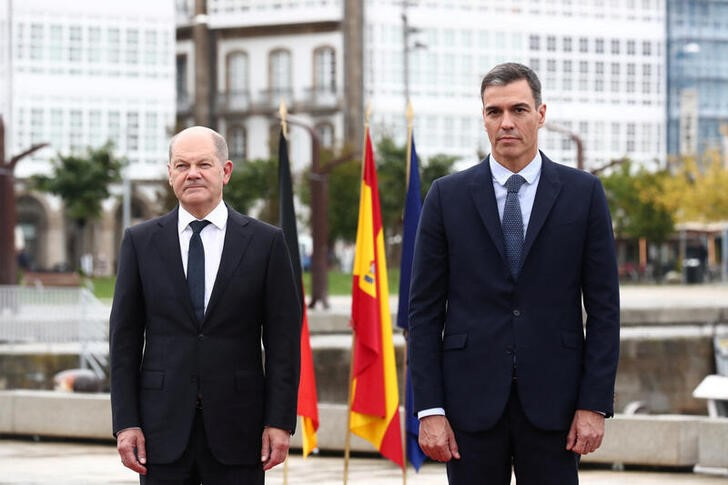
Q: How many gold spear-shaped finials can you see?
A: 3